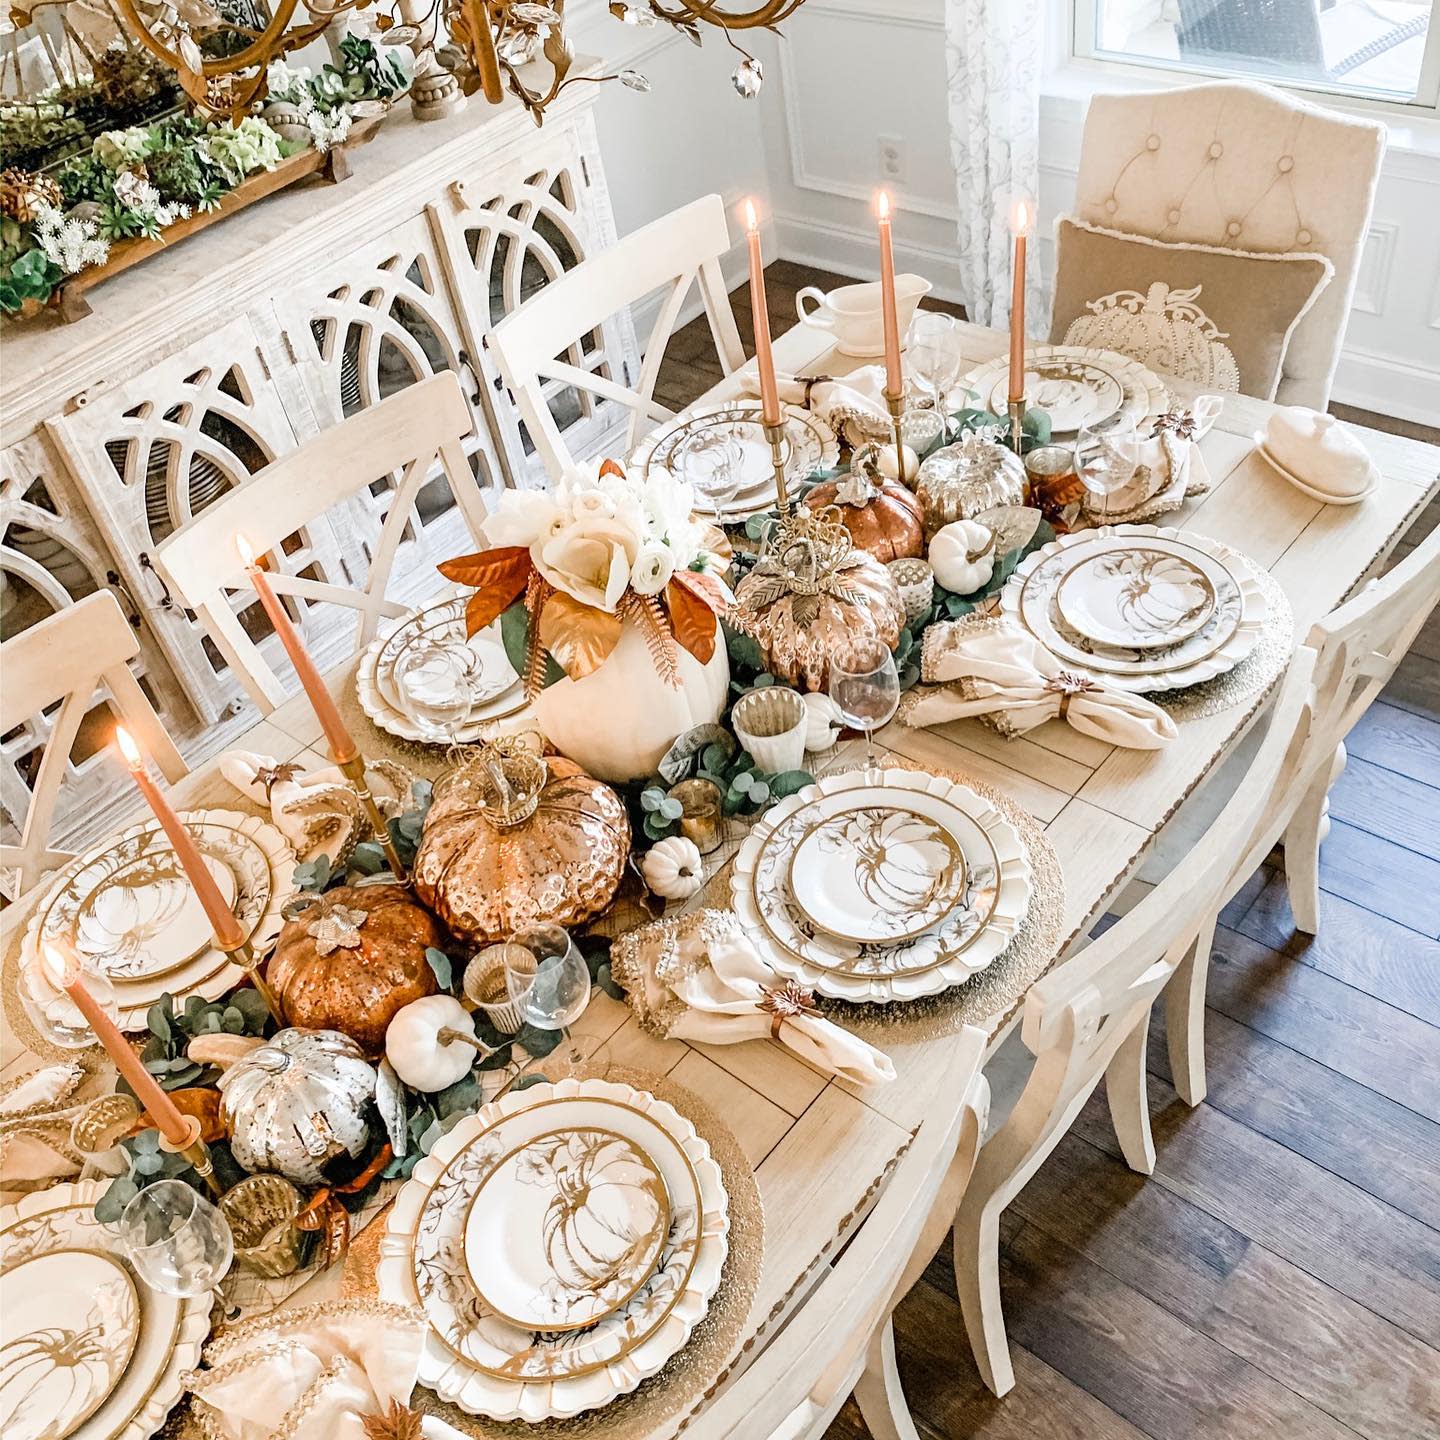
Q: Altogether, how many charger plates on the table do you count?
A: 8